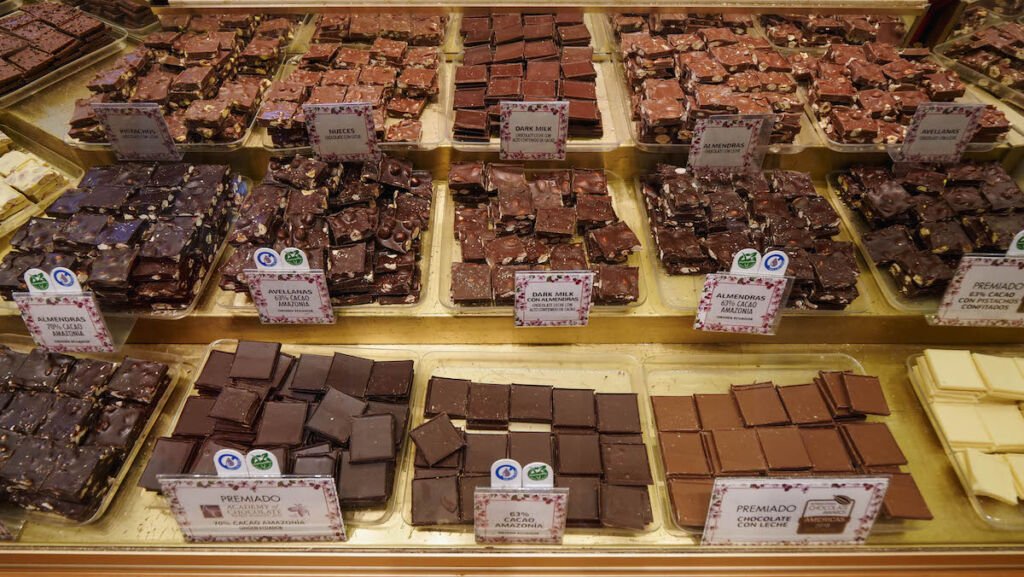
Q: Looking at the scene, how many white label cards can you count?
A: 13